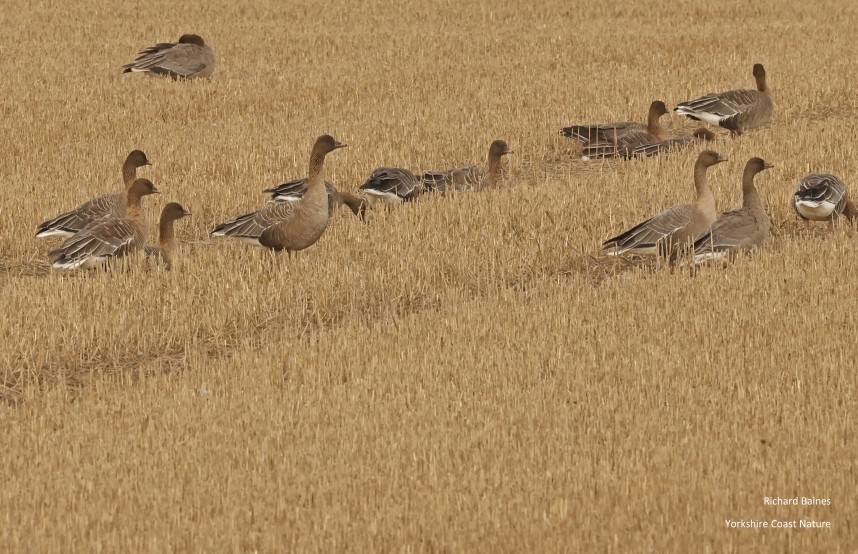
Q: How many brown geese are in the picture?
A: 14